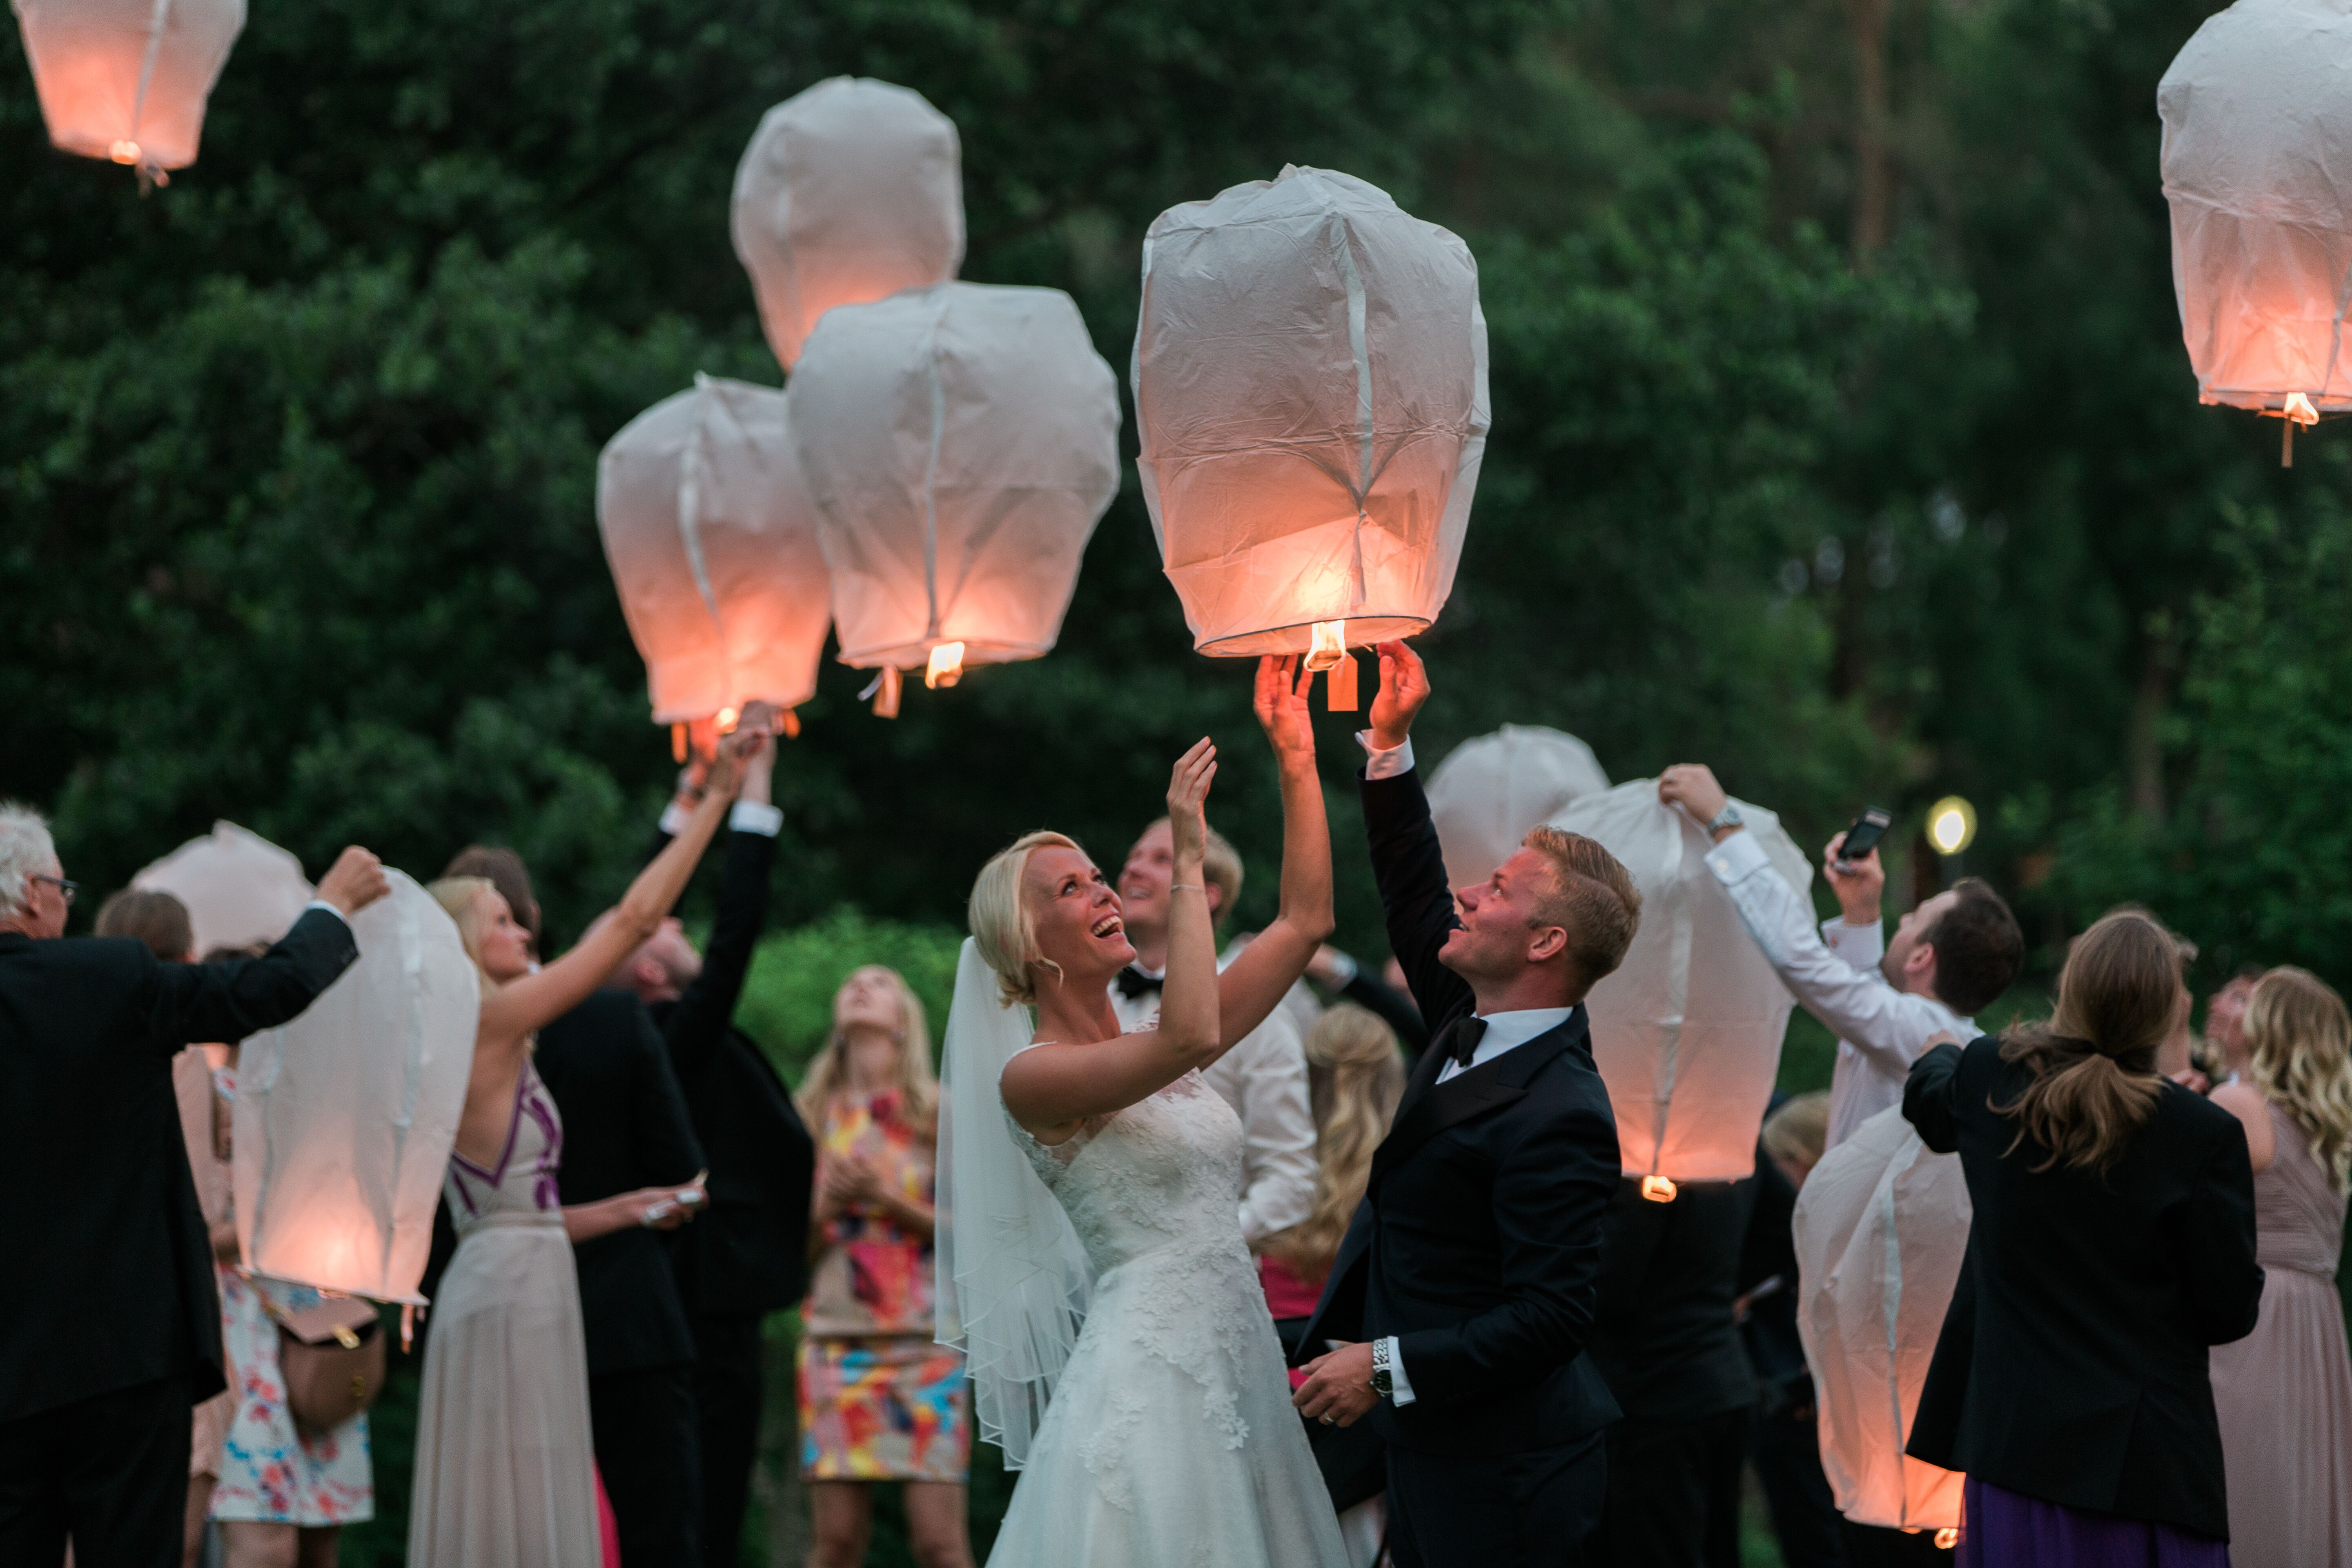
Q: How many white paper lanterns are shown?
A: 11